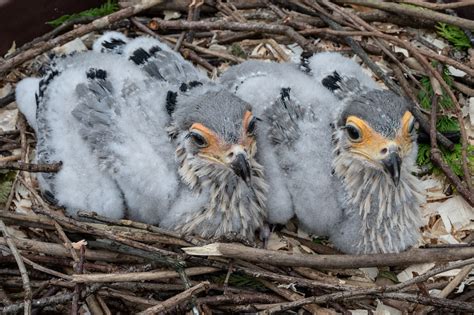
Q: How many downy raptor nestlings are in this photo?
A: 2